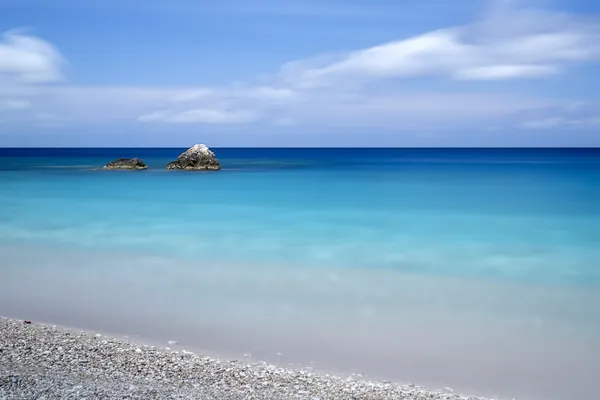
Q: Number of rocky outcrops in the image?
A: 2